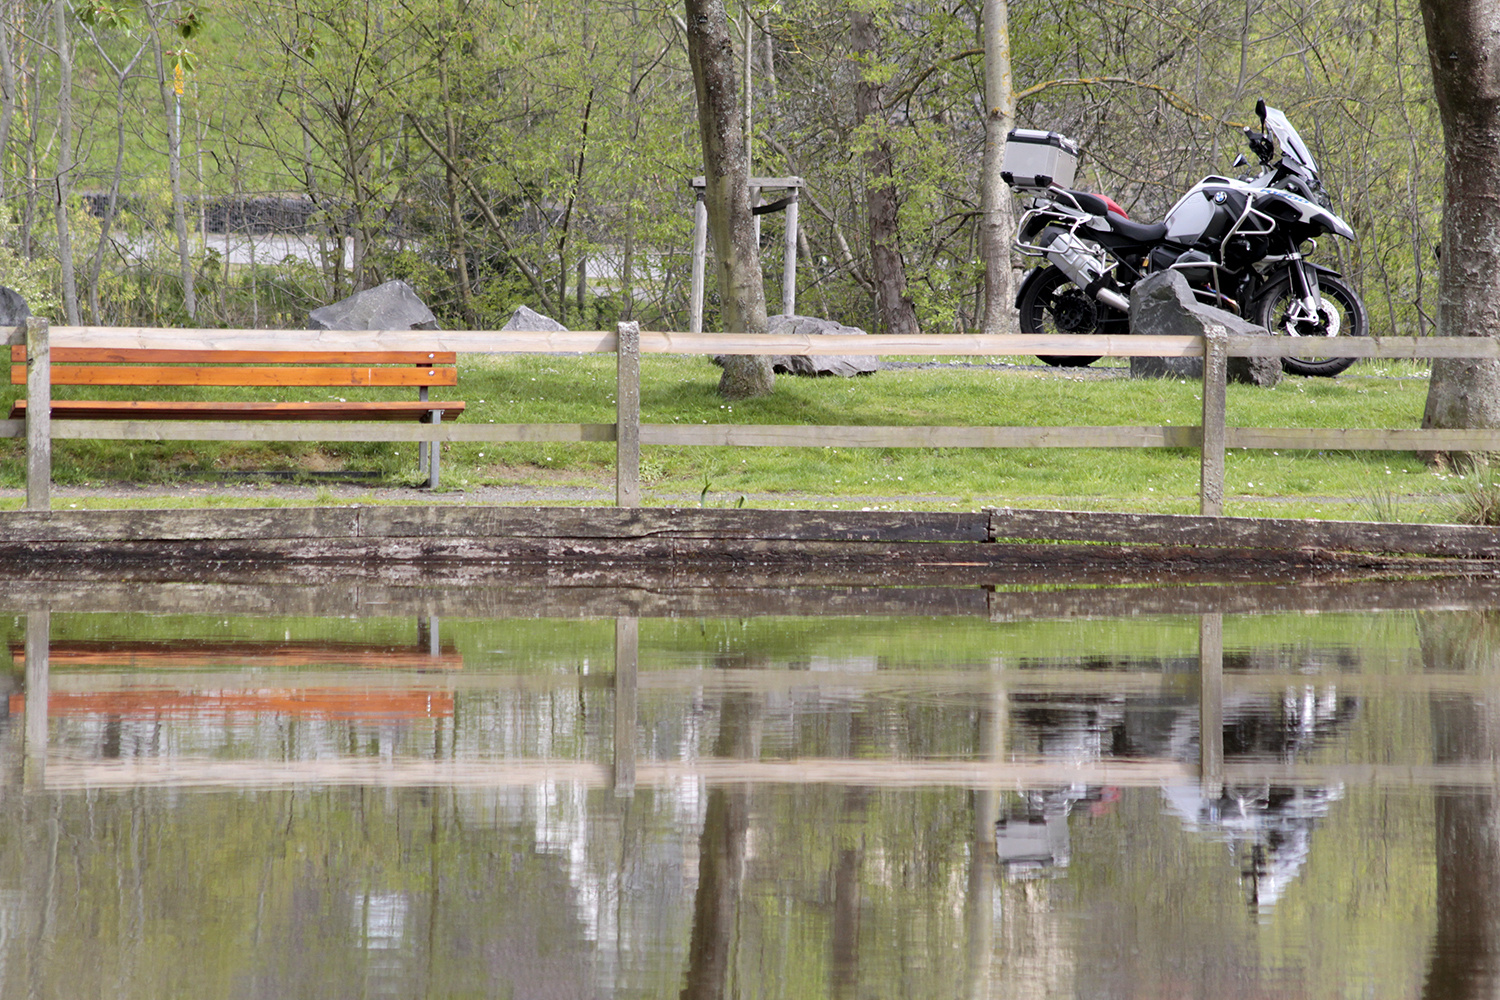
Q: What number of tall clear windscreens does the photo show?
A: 1